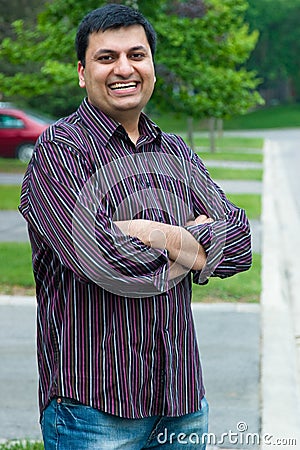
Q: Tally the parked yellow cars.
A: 0